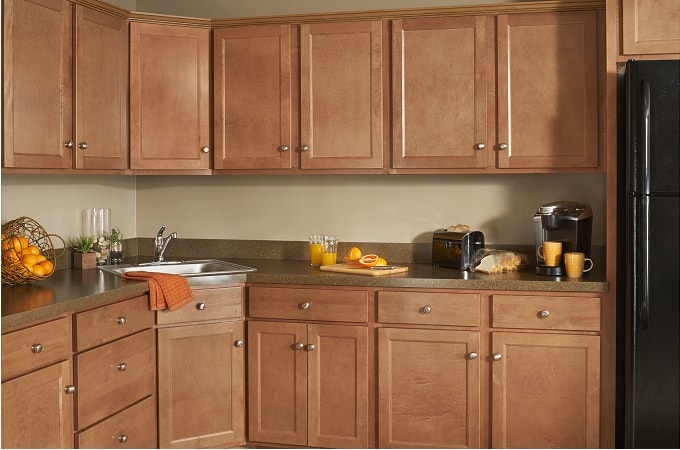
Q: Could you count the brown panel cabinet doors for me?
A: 14